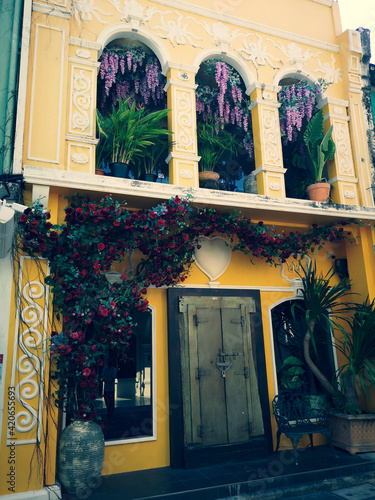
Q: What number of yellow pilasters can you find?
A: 4